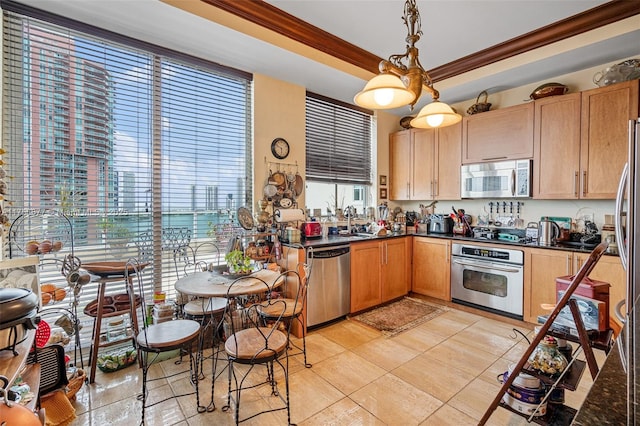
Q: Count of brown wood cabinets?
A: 11